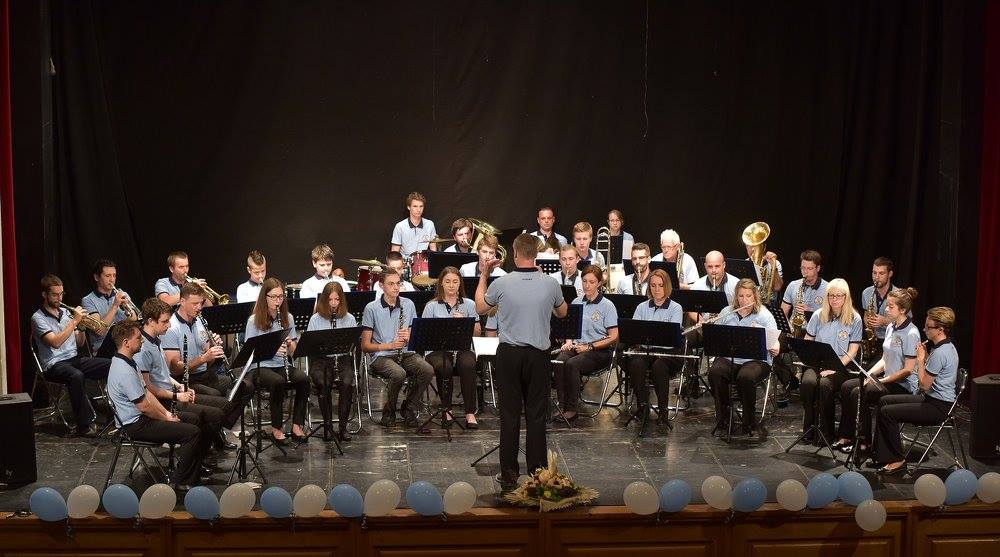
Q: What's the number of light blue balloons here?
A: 11